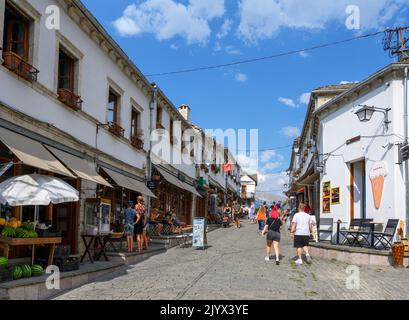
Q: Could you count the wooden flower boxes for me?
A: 4